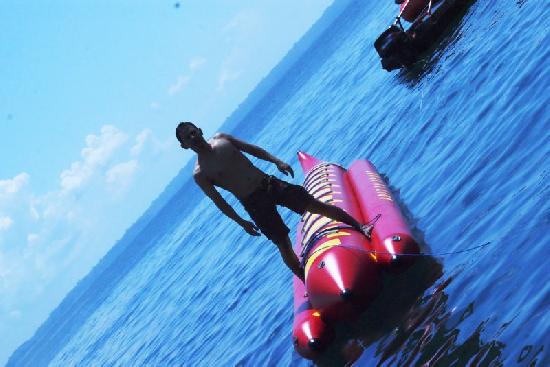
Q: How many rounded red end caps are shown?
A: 3